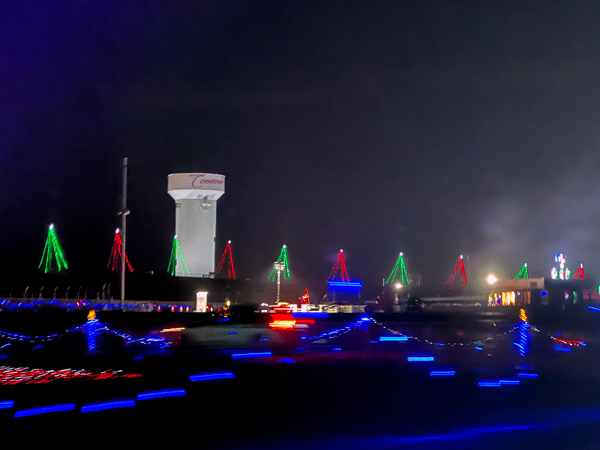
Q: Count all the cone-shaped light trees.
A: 10